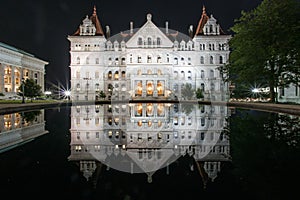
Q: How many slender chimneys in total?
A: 2